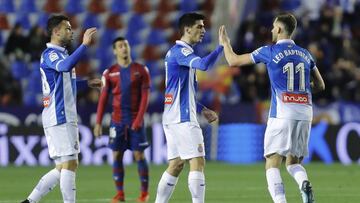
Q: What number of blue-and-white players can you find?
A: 3